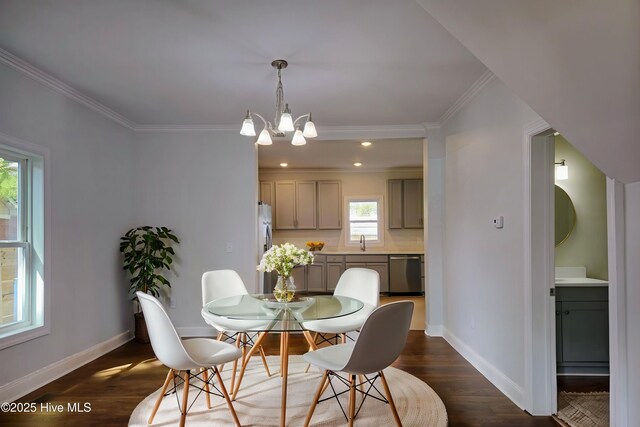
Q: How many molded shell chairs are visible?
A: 4